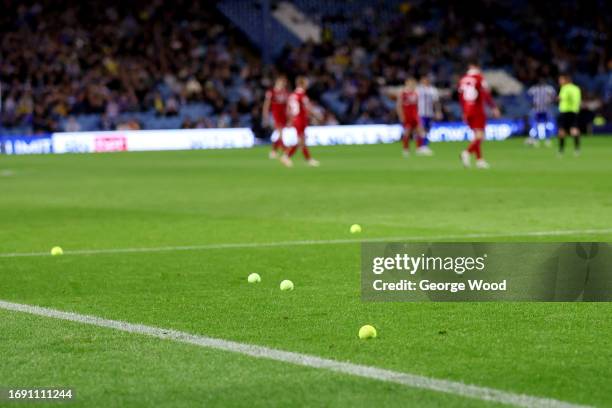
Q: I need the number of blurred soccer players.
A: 6